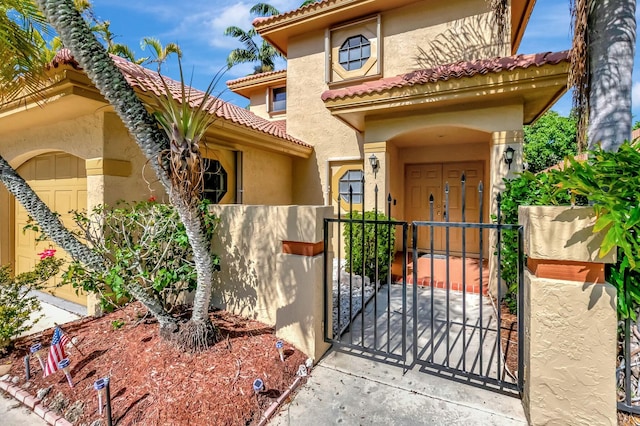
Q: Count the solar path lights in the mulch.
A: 5